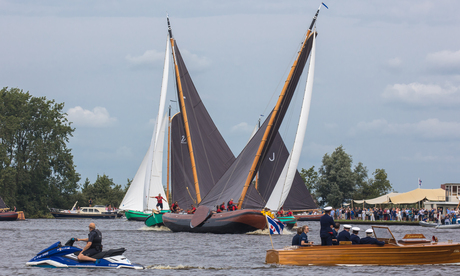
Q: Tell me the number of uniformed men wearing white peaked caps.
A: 4